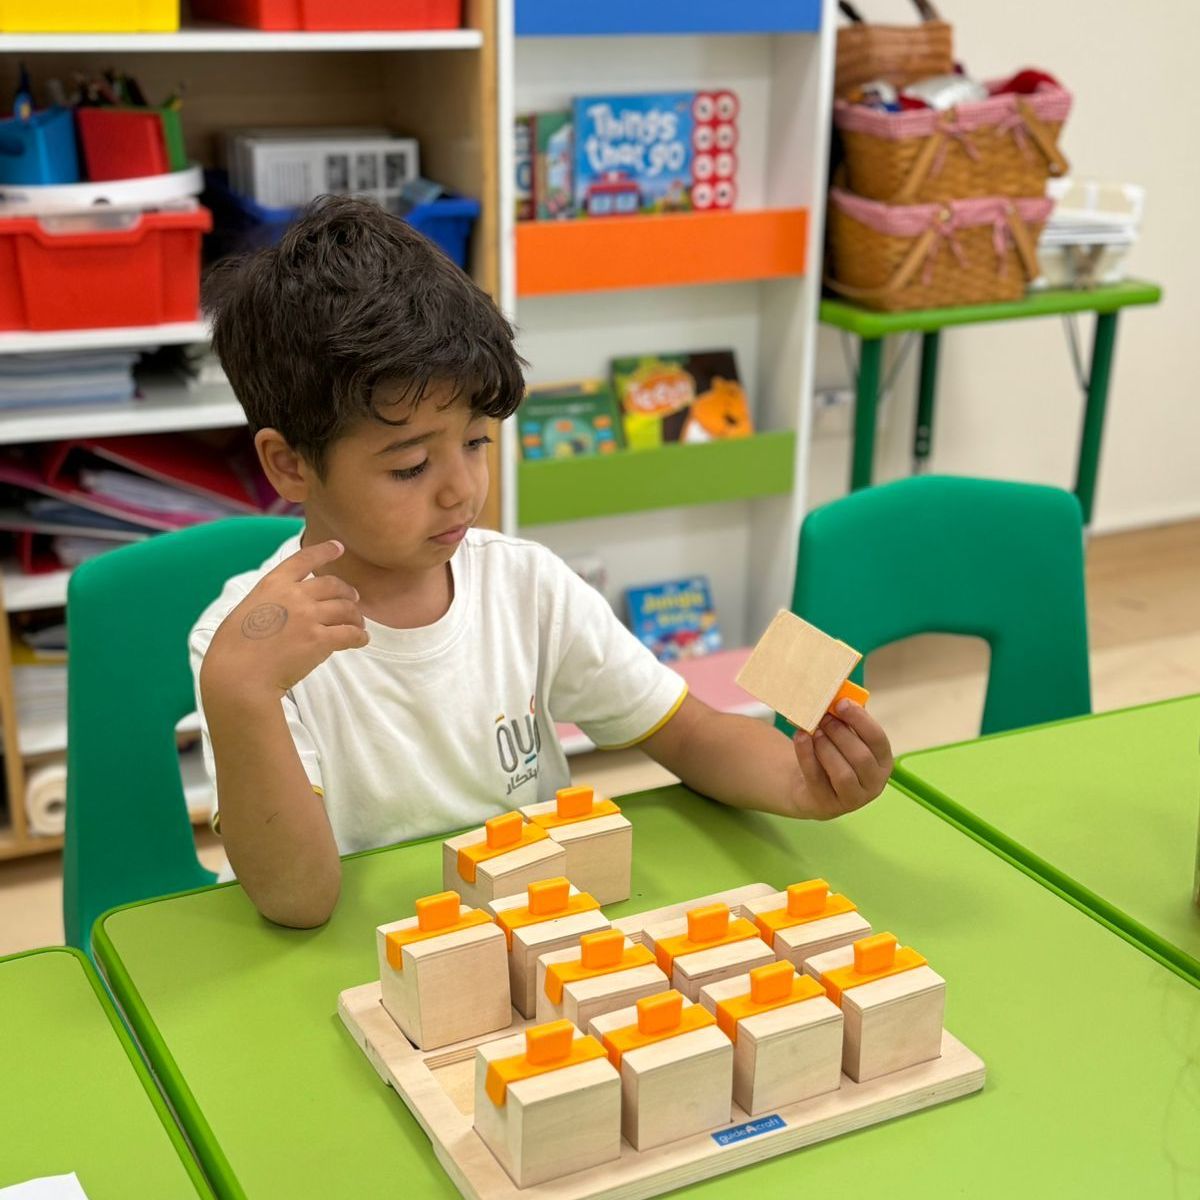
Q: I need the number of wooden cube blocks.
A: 12